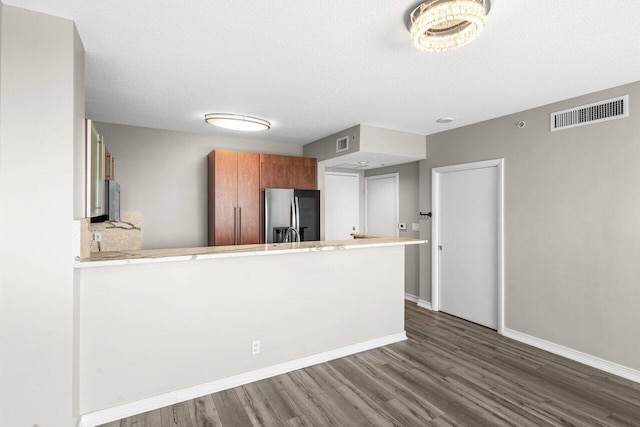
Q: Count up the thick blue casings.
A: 0